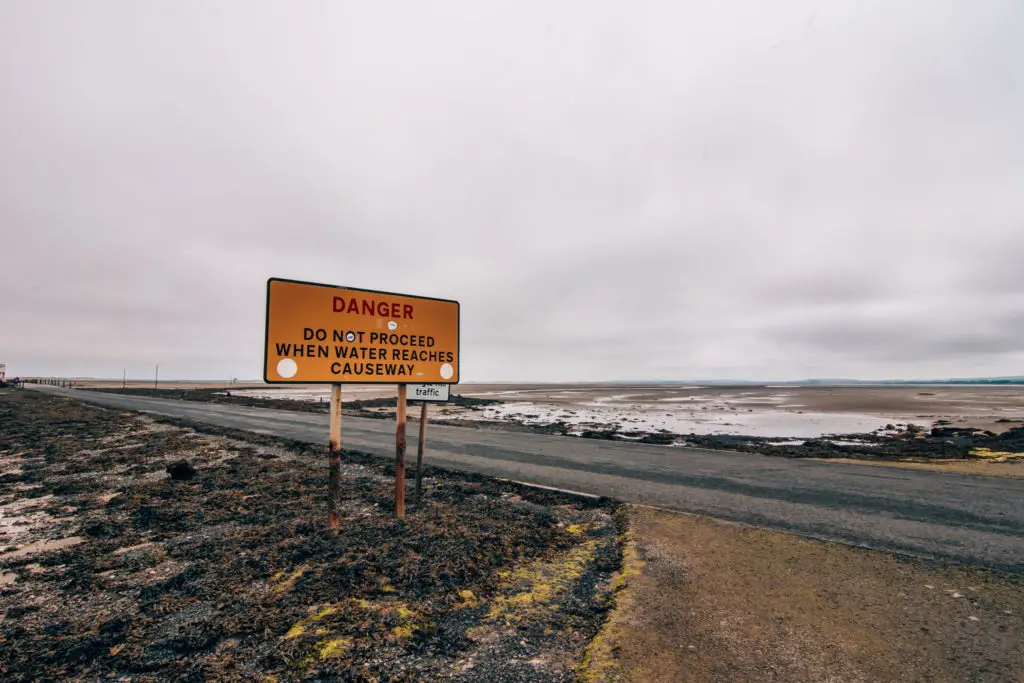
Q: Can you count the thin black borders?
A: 2